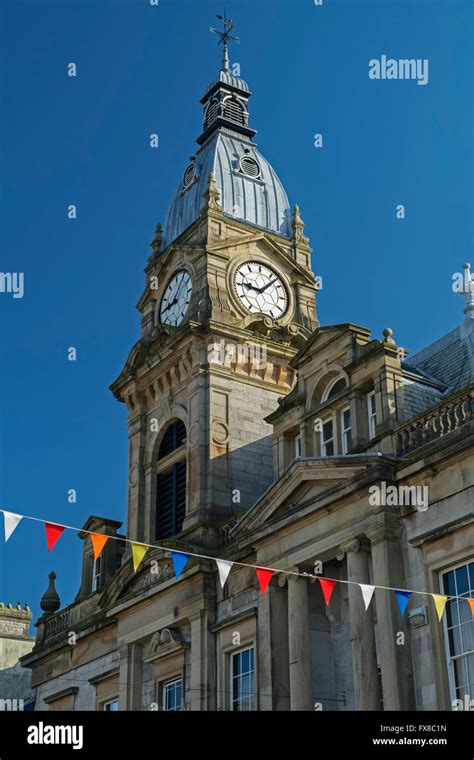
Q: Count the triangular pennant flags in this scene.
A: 12